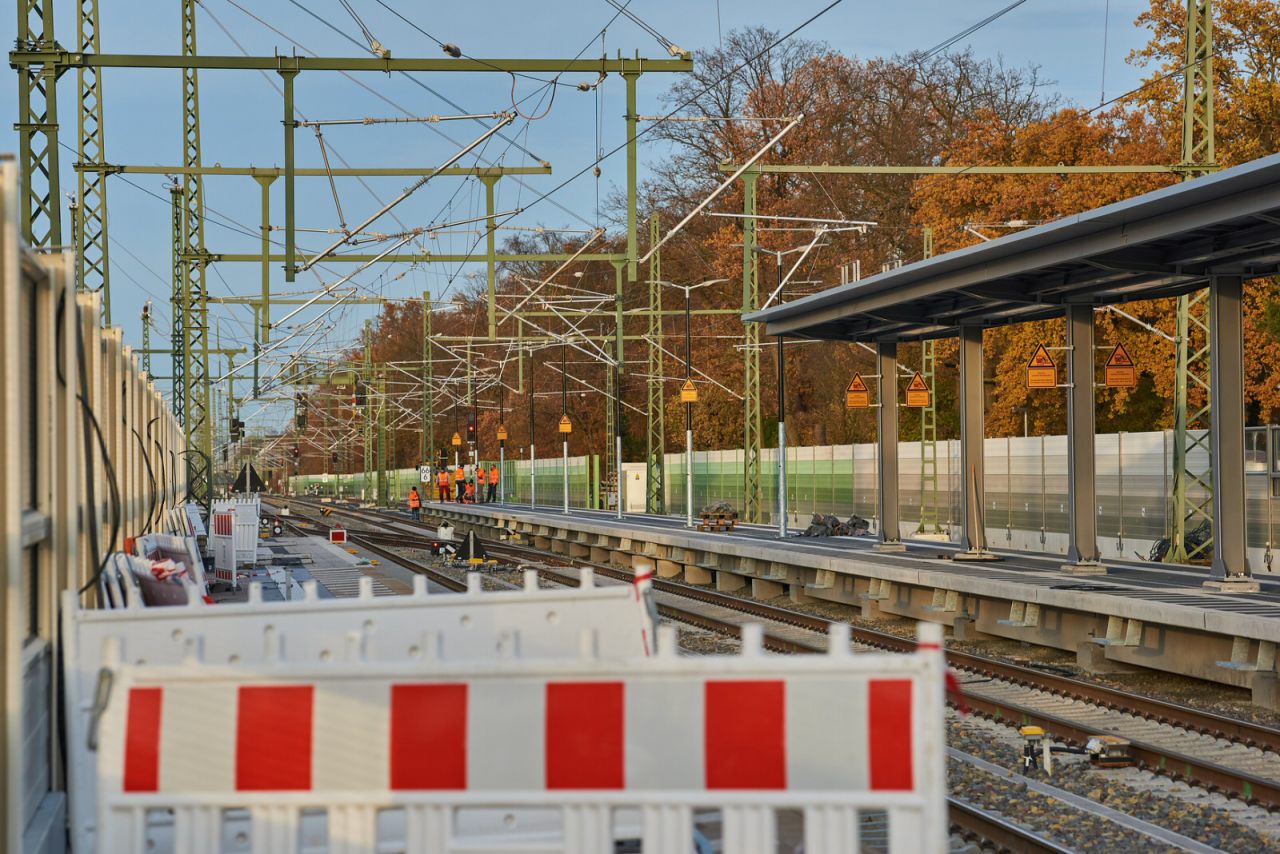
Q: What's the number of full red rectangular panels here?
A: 4